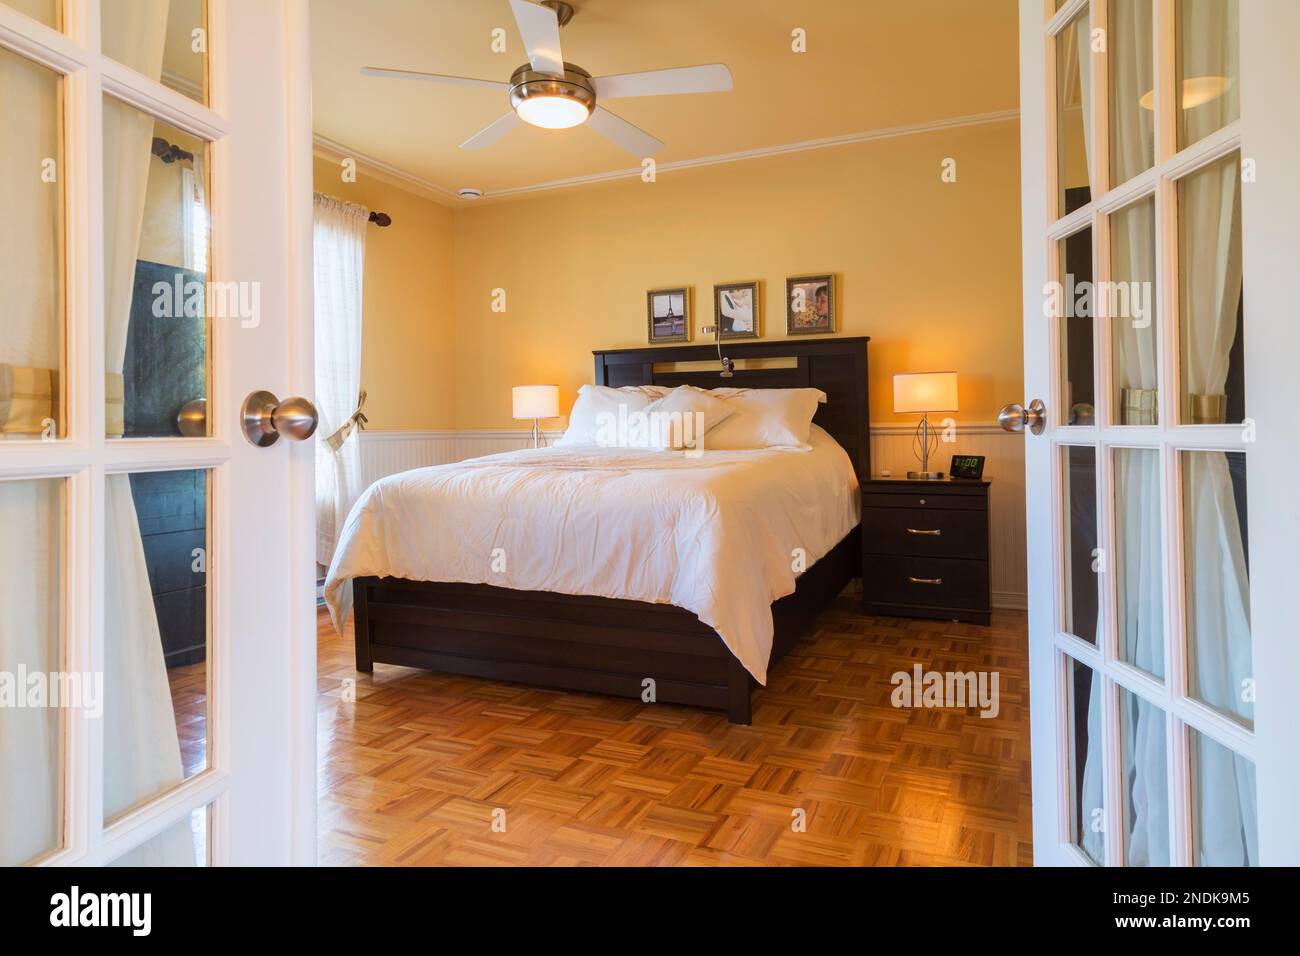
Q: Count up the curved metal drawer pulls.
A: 2